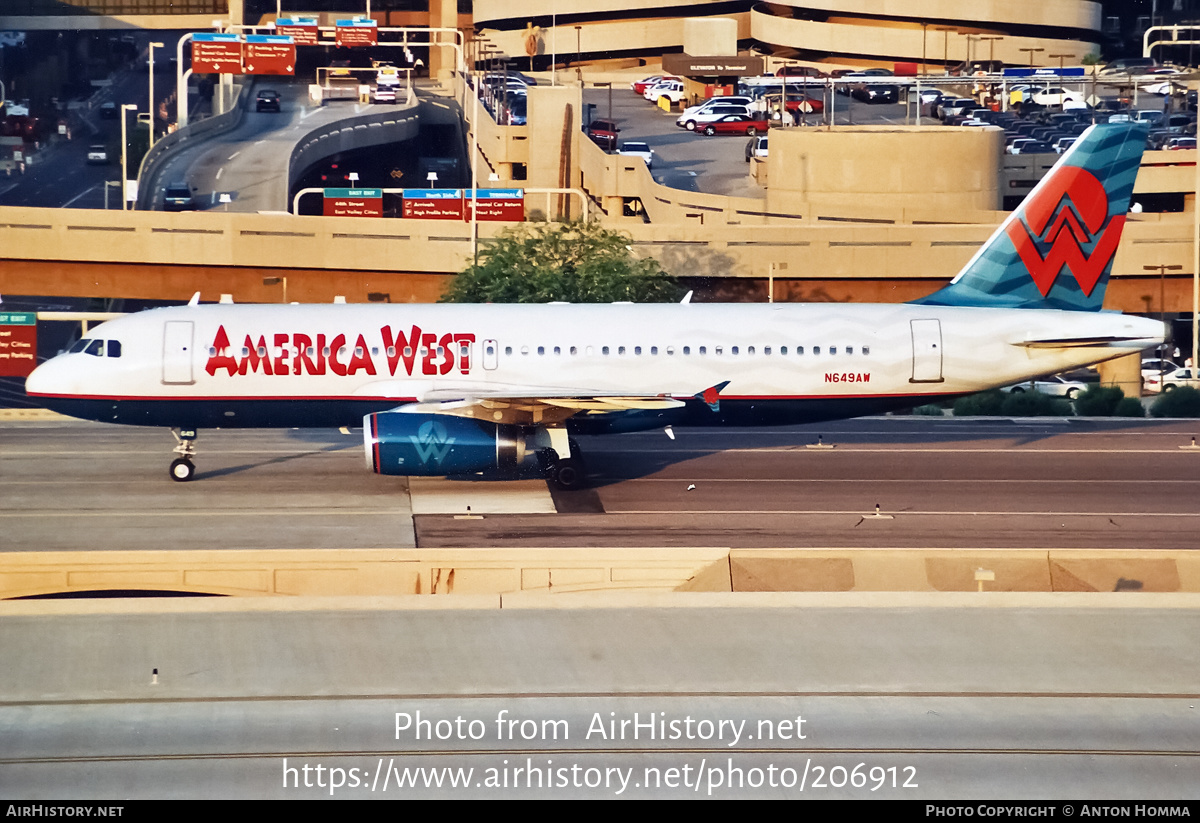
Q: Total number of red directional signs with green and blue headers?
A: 8